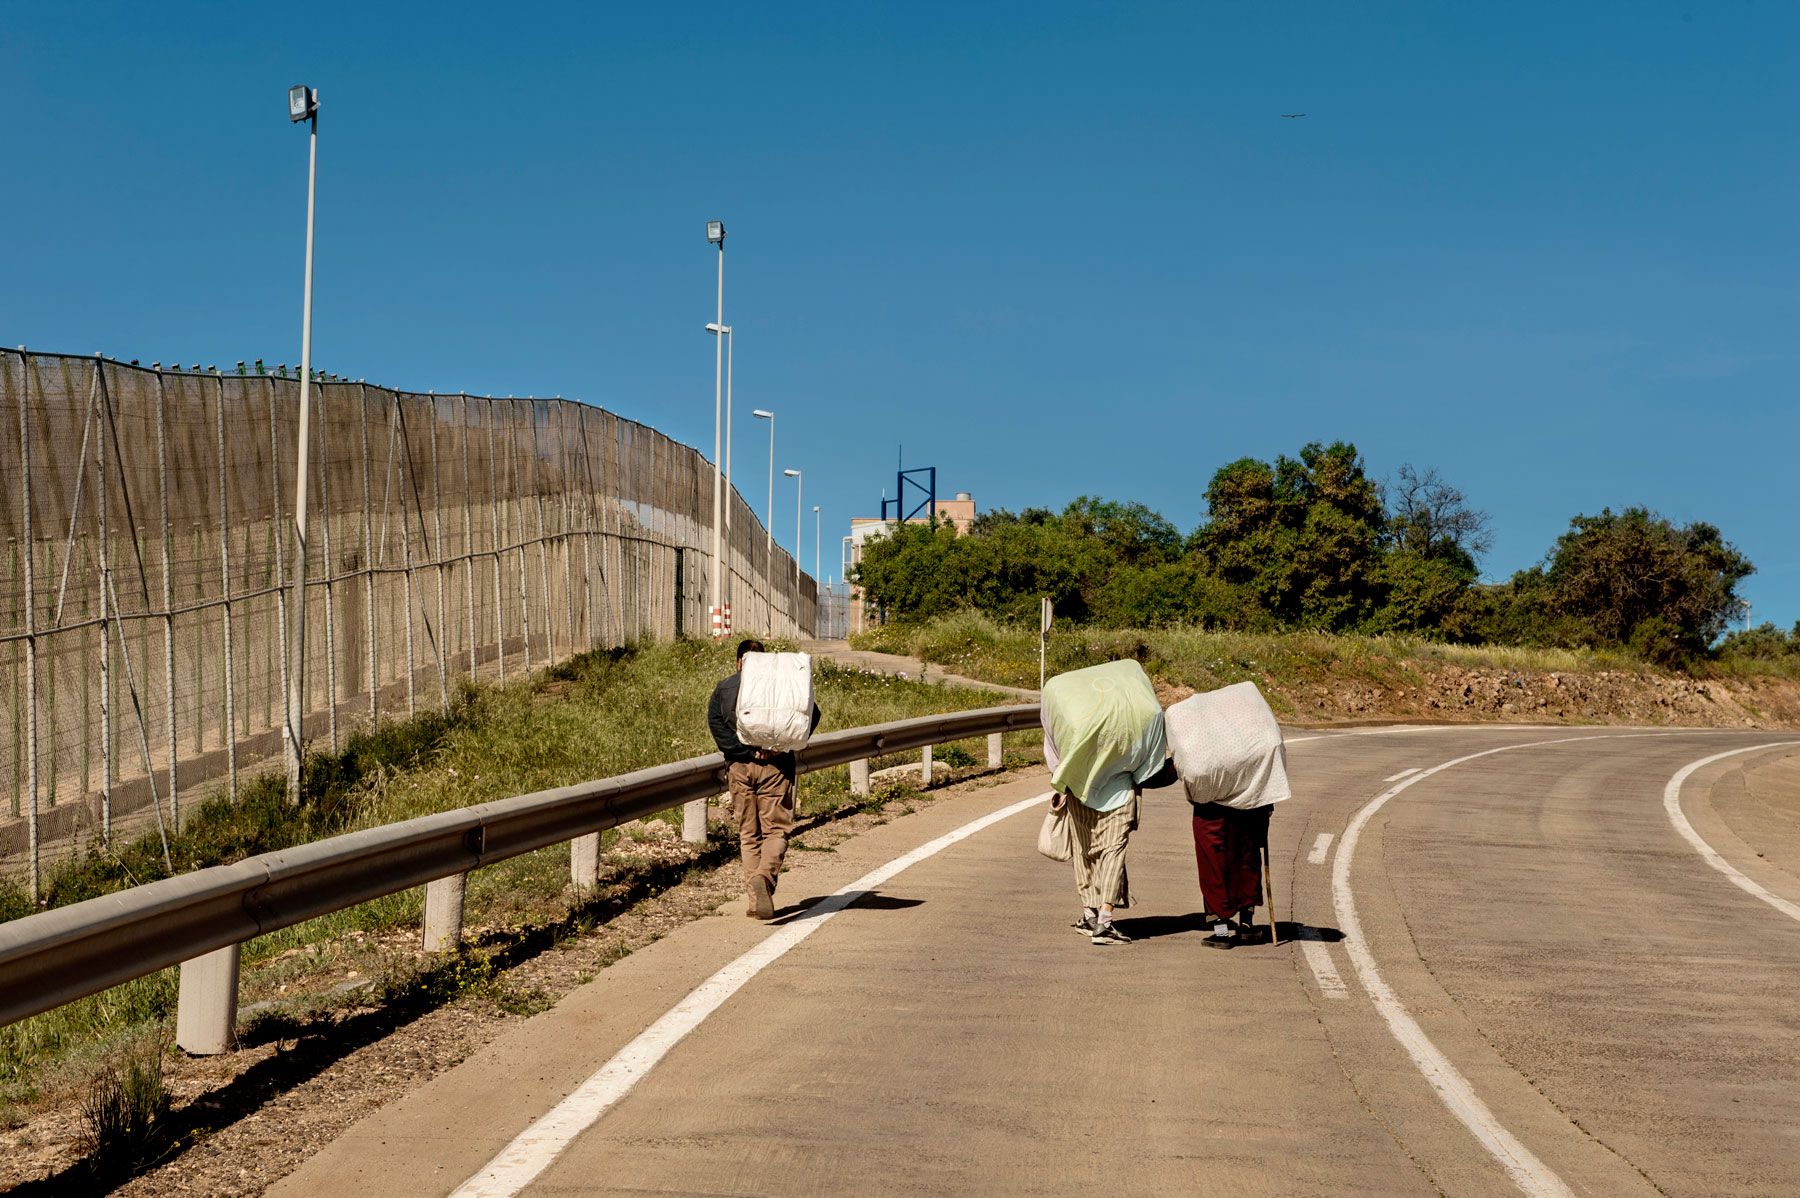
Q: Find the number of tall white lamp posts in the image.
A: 6